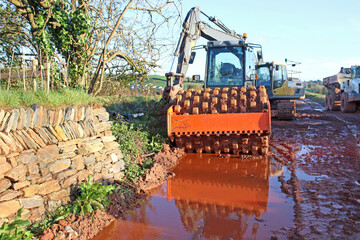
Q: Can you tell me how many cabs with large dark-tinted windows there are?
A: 2